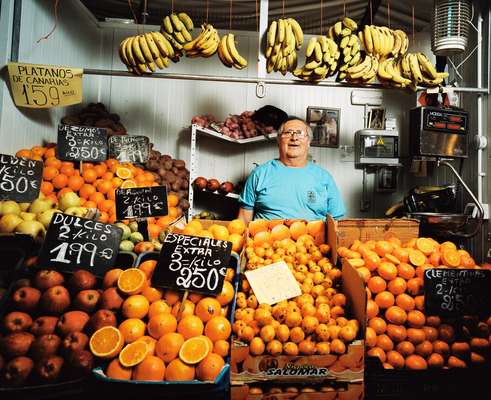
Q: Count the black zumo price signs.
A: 1